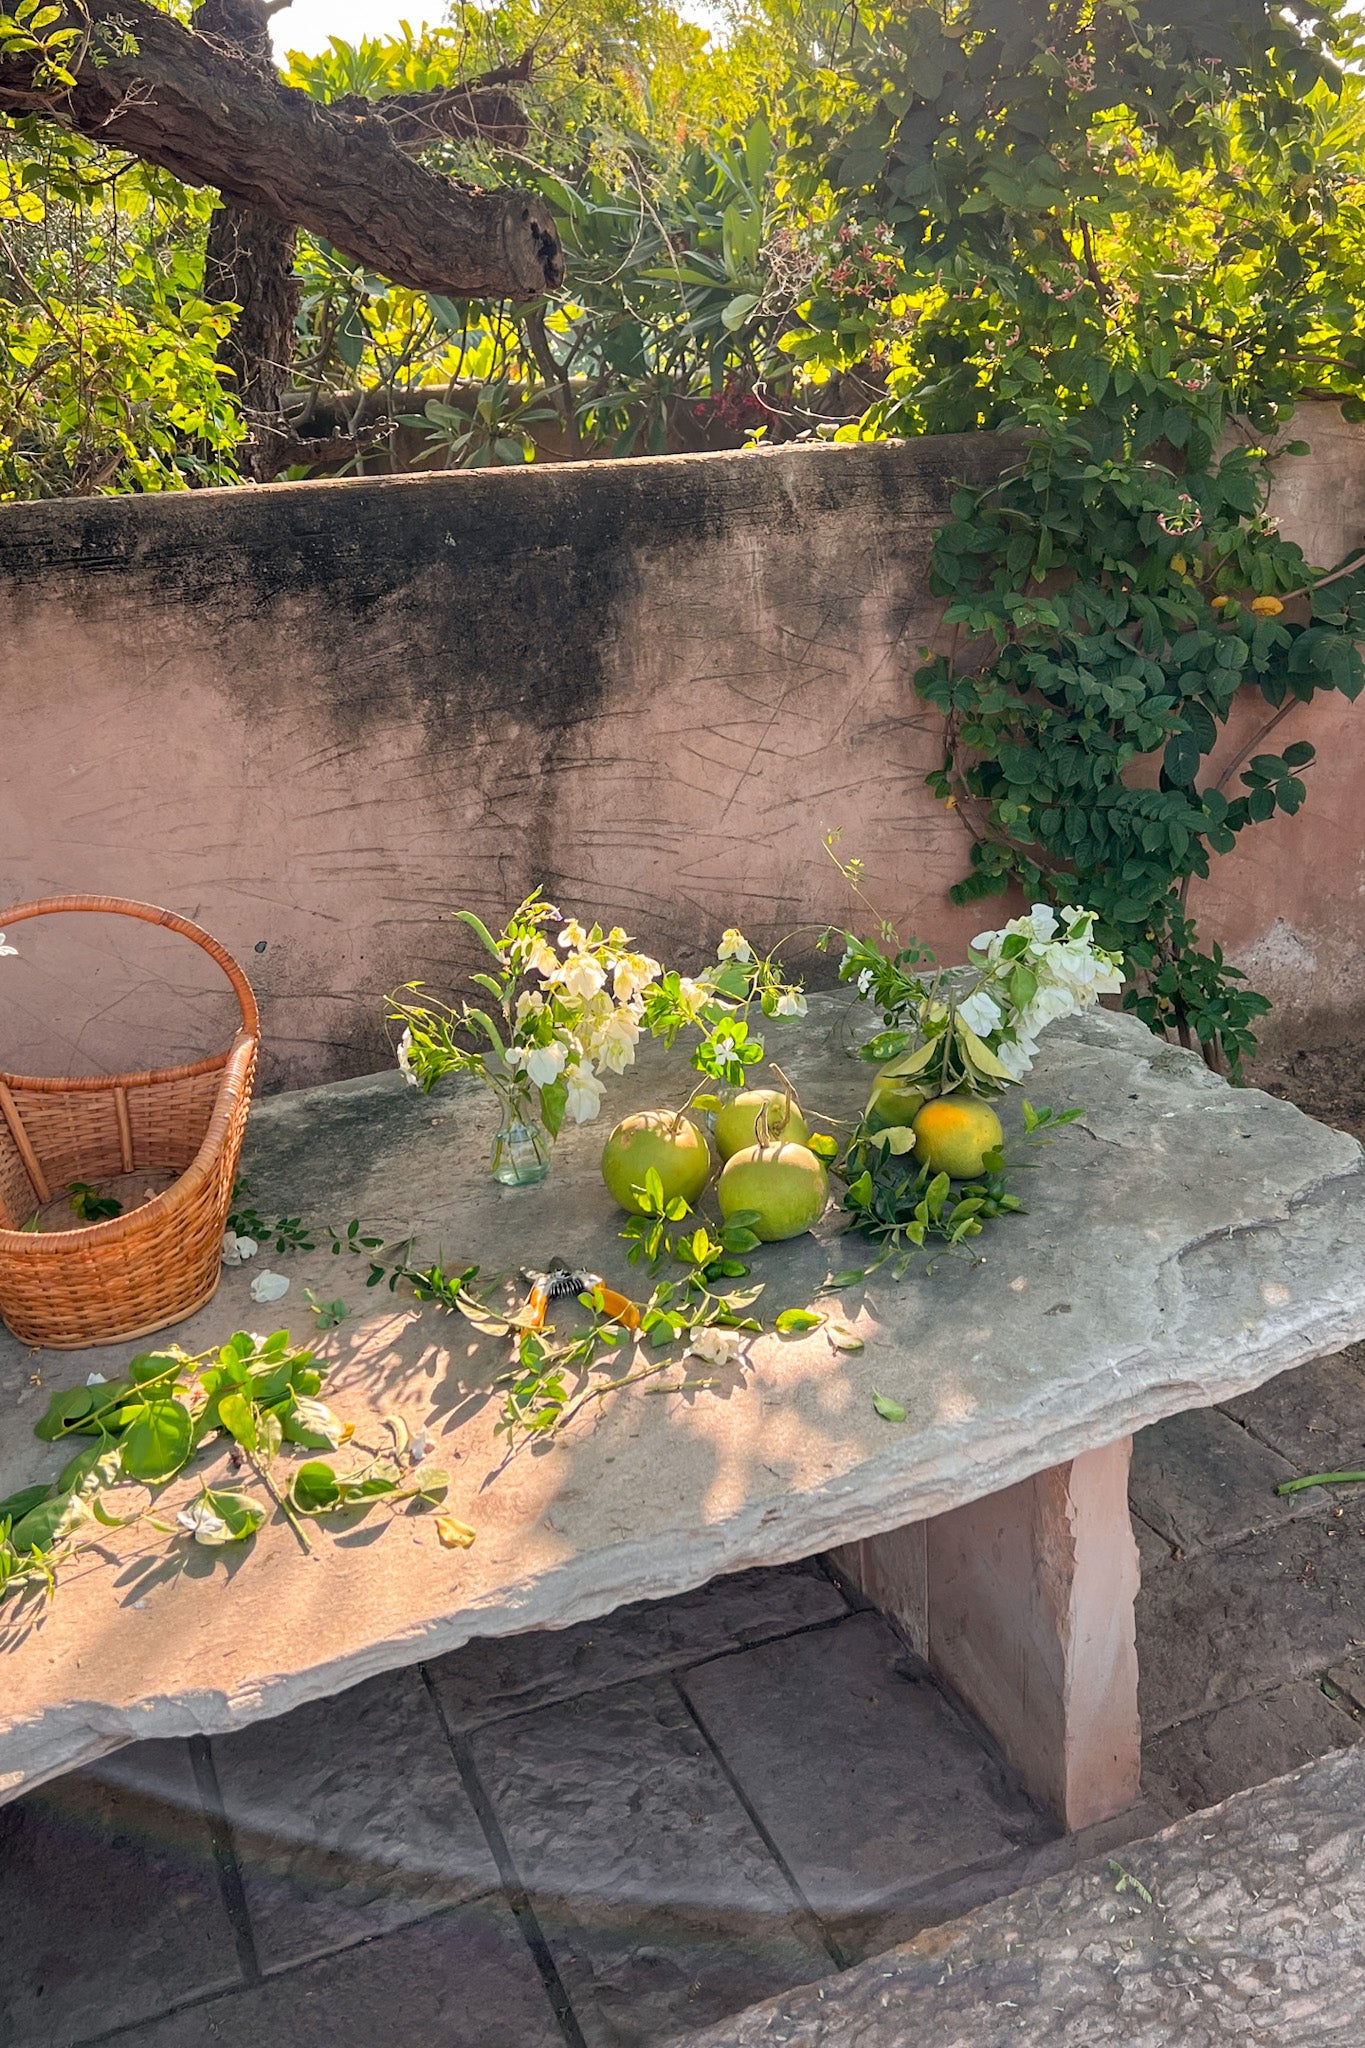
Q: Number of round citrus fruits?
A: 5